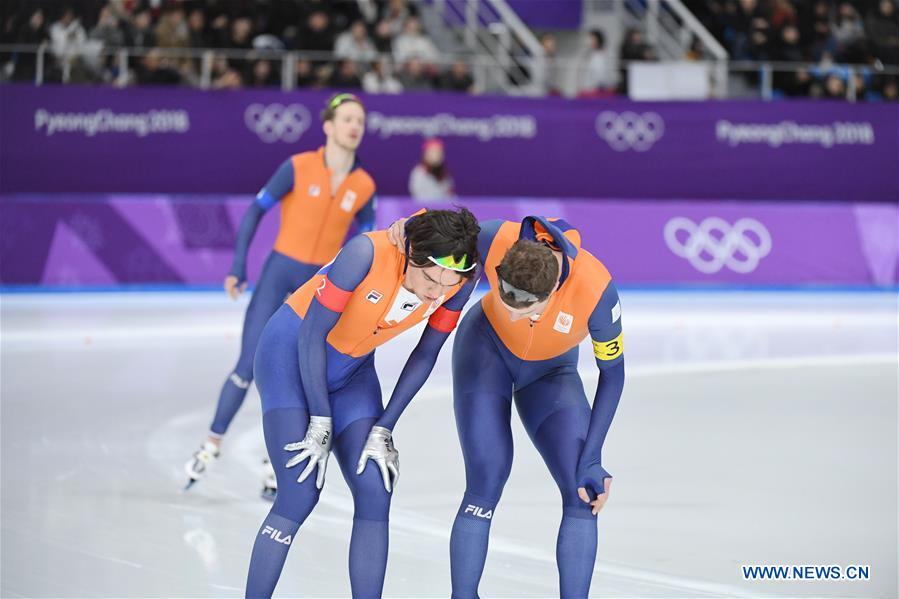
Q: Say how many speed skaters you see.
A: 3